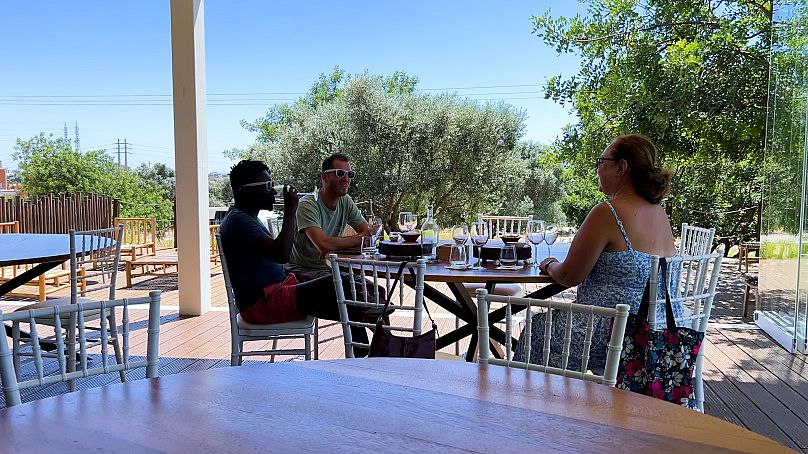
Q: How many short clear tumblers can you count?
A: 3